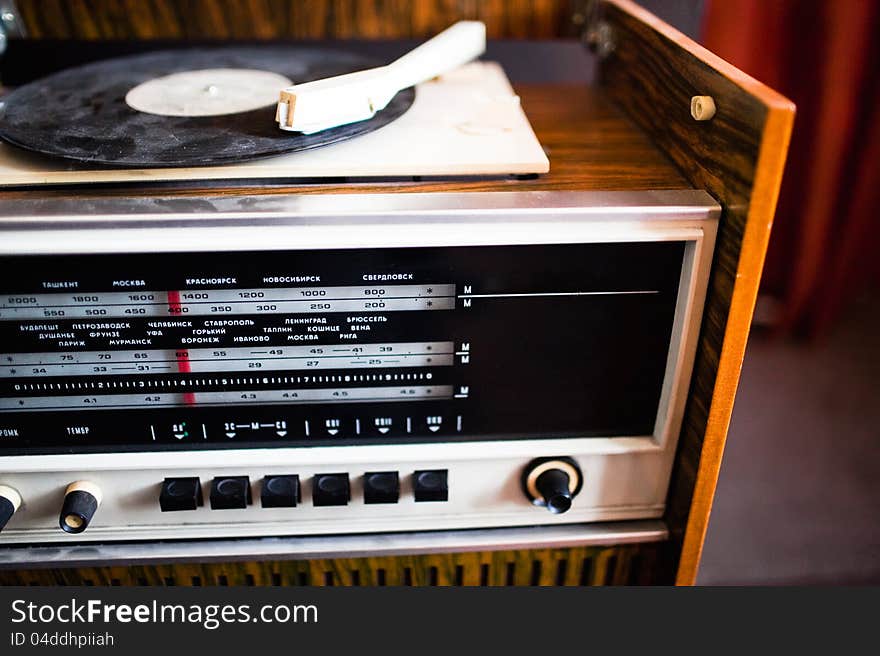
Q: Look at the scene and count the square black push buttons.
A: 6